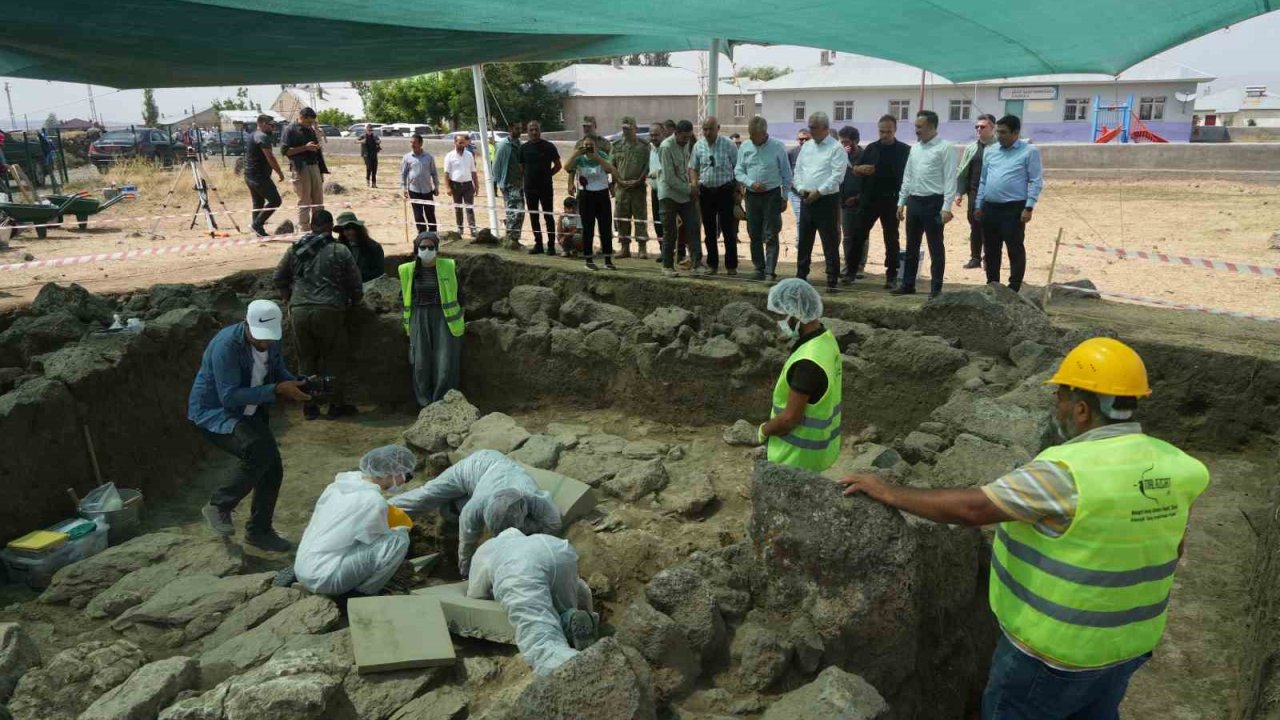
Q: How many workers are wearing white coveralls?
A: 3